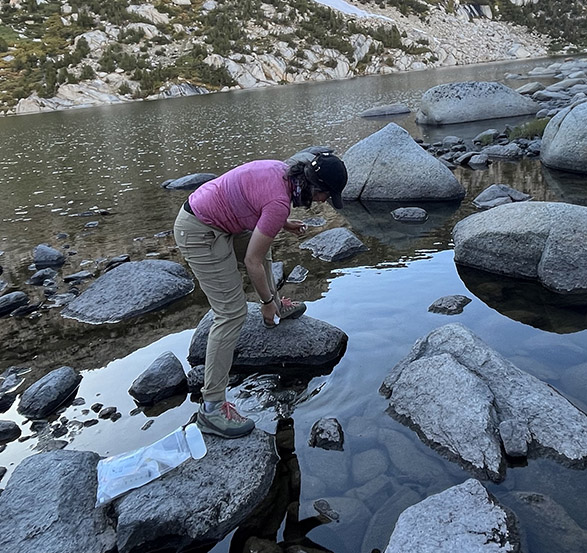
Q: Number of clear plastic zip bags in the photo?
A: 1